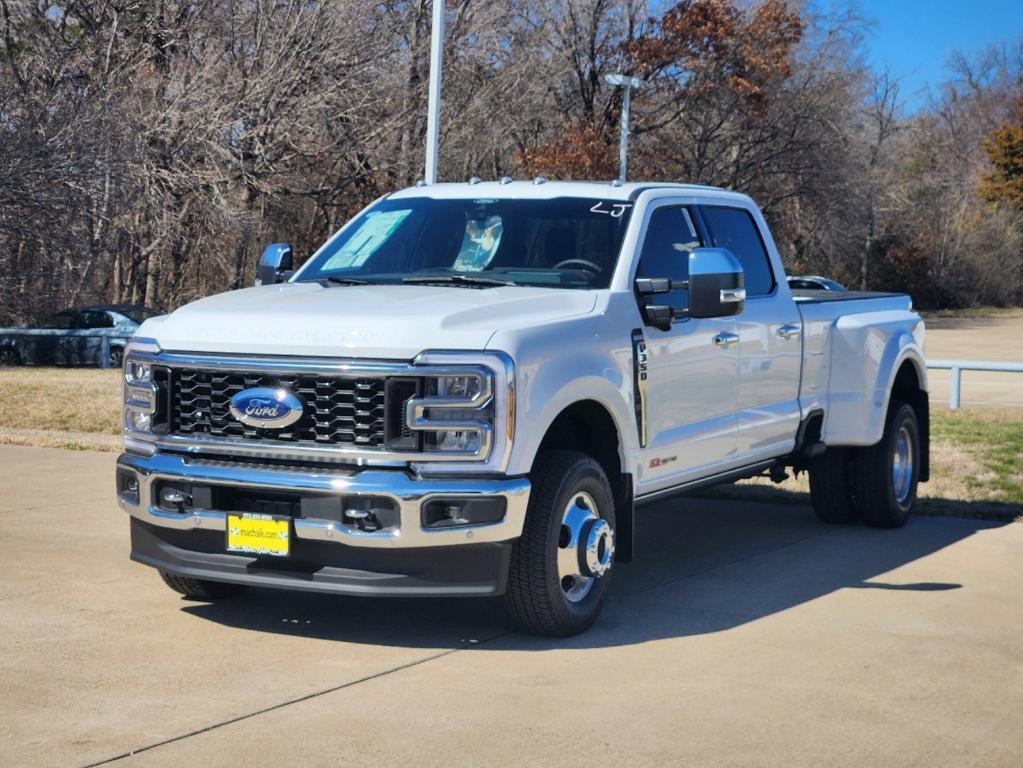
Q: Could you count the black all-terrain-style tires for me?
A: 4